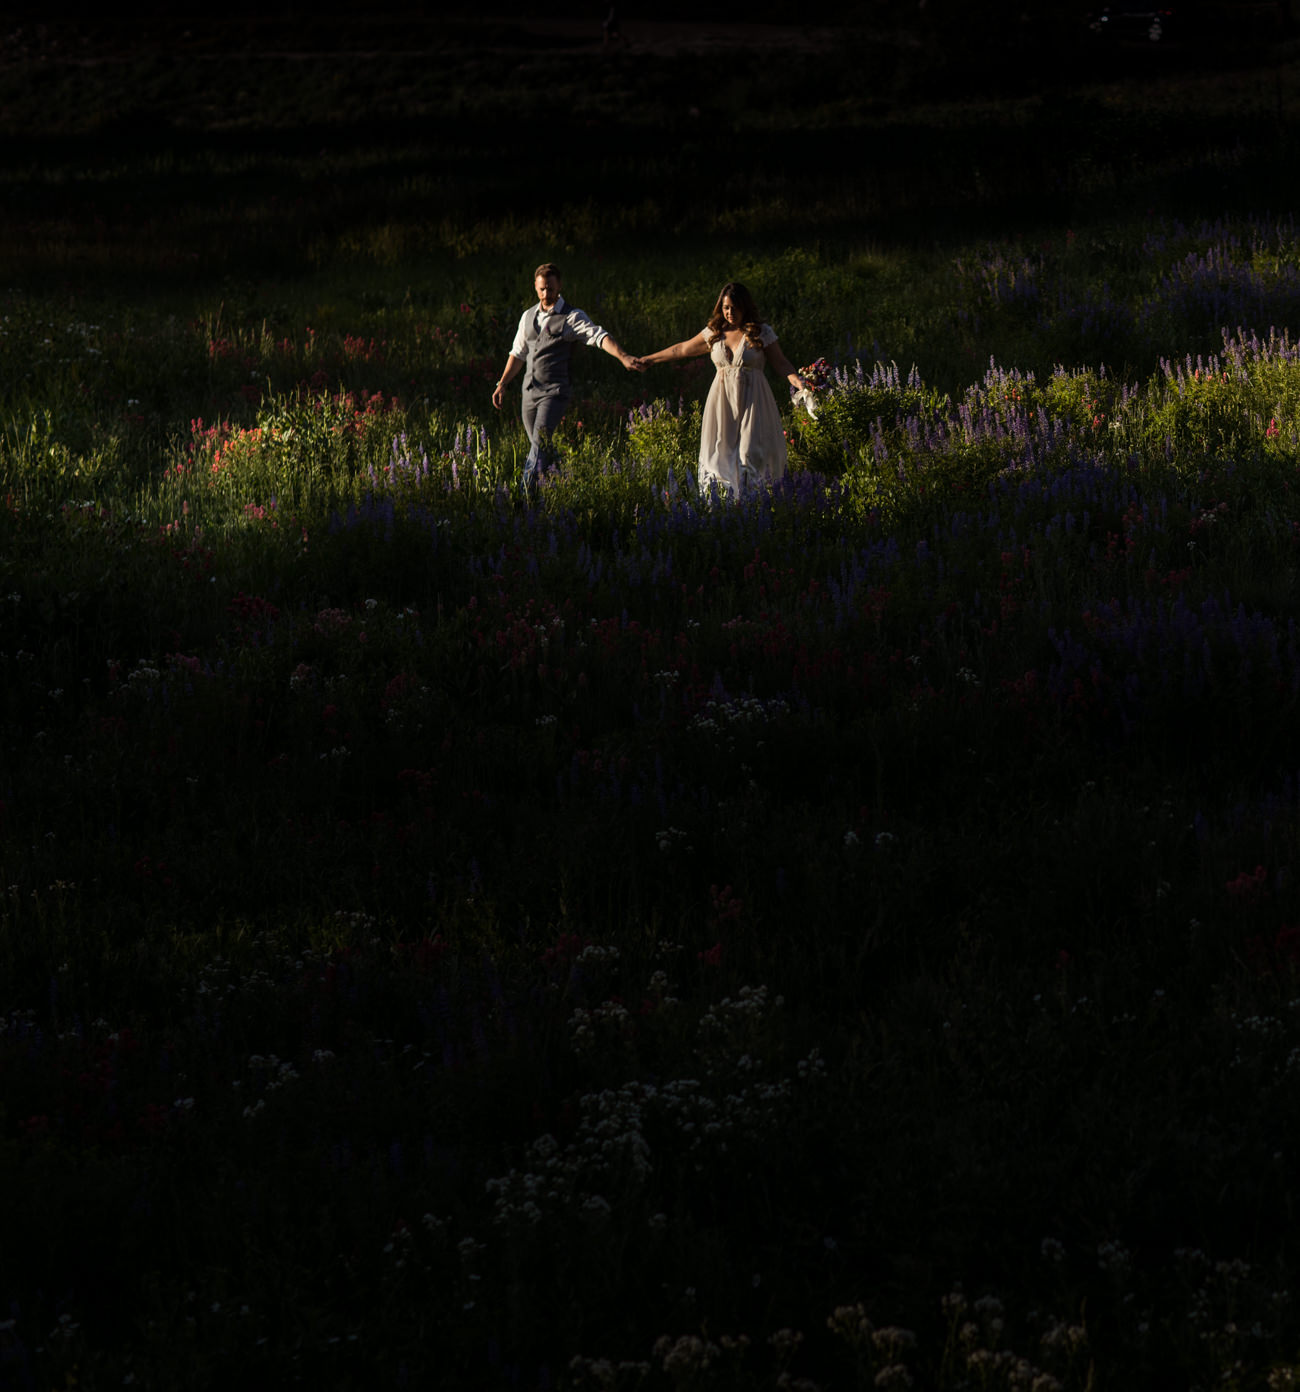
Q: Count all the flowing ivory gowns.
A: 1